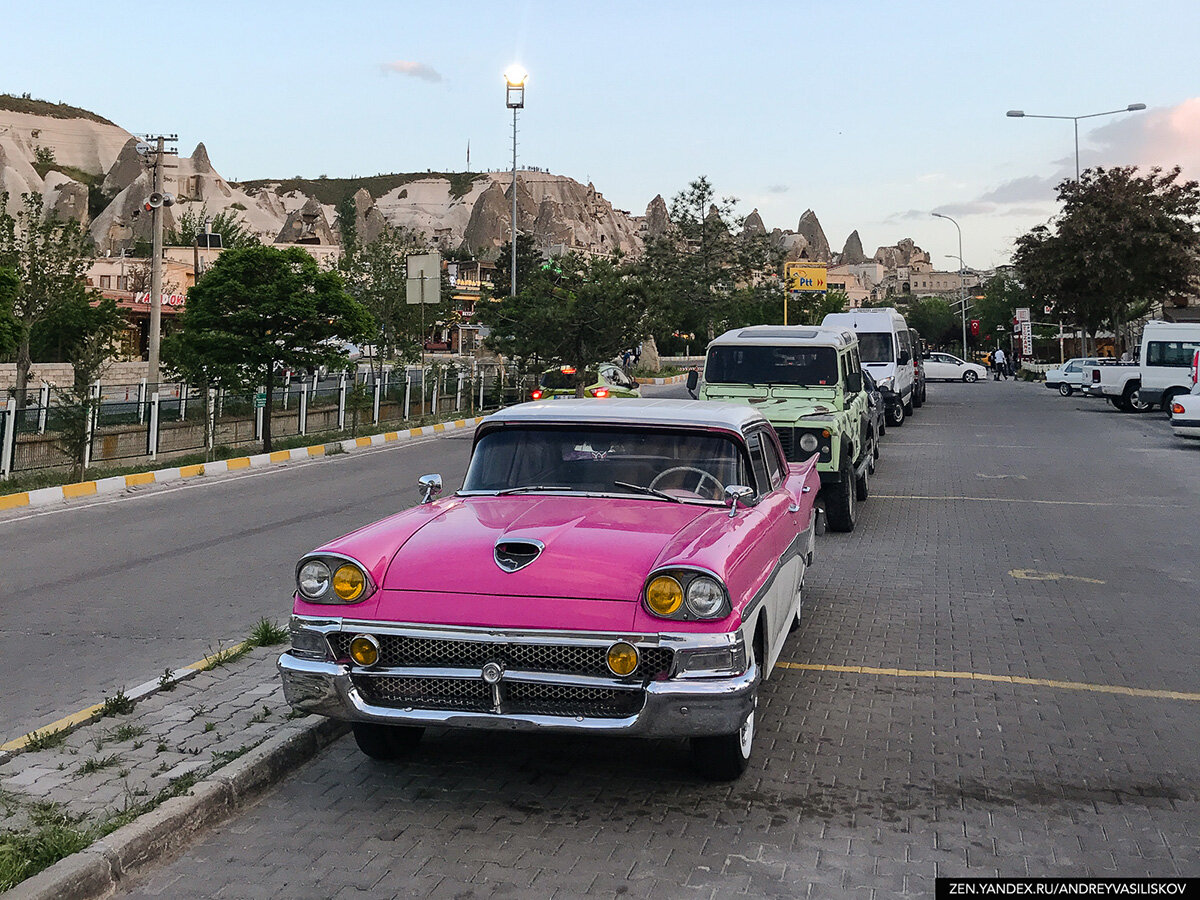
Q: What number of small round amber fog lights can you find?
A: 2